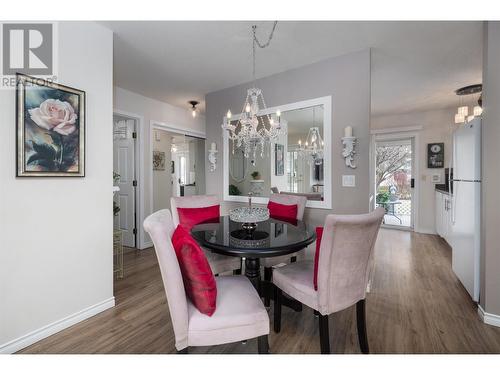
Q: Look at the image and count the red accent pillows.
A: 4